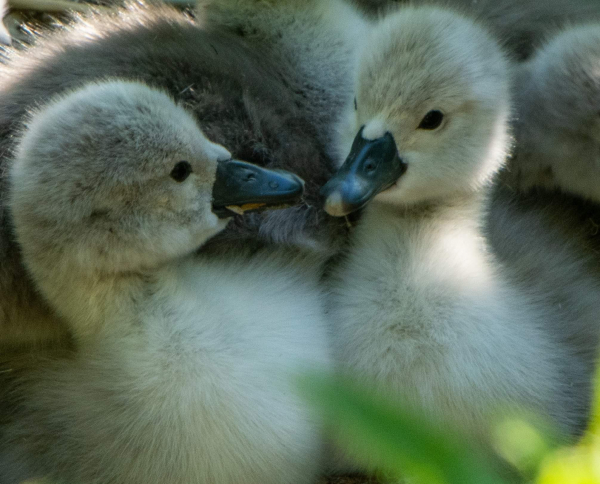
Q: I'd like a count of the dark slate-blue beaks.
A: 2